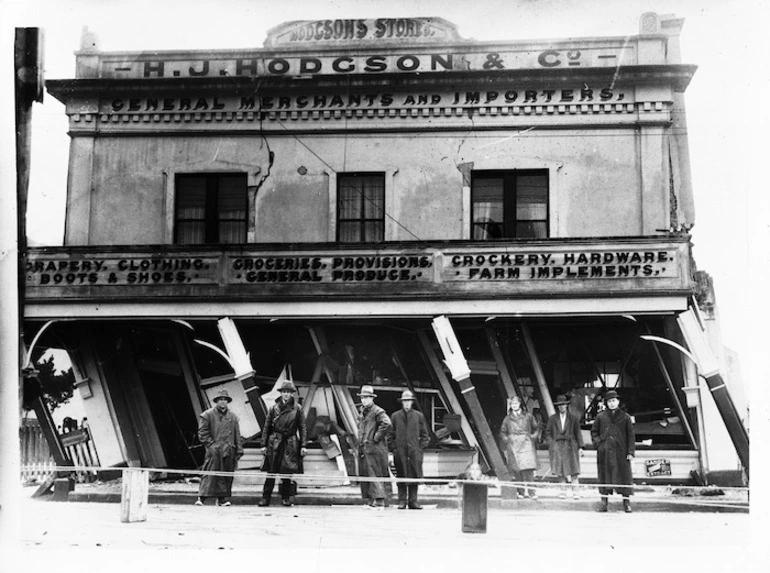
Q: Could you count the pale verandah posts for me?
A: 3